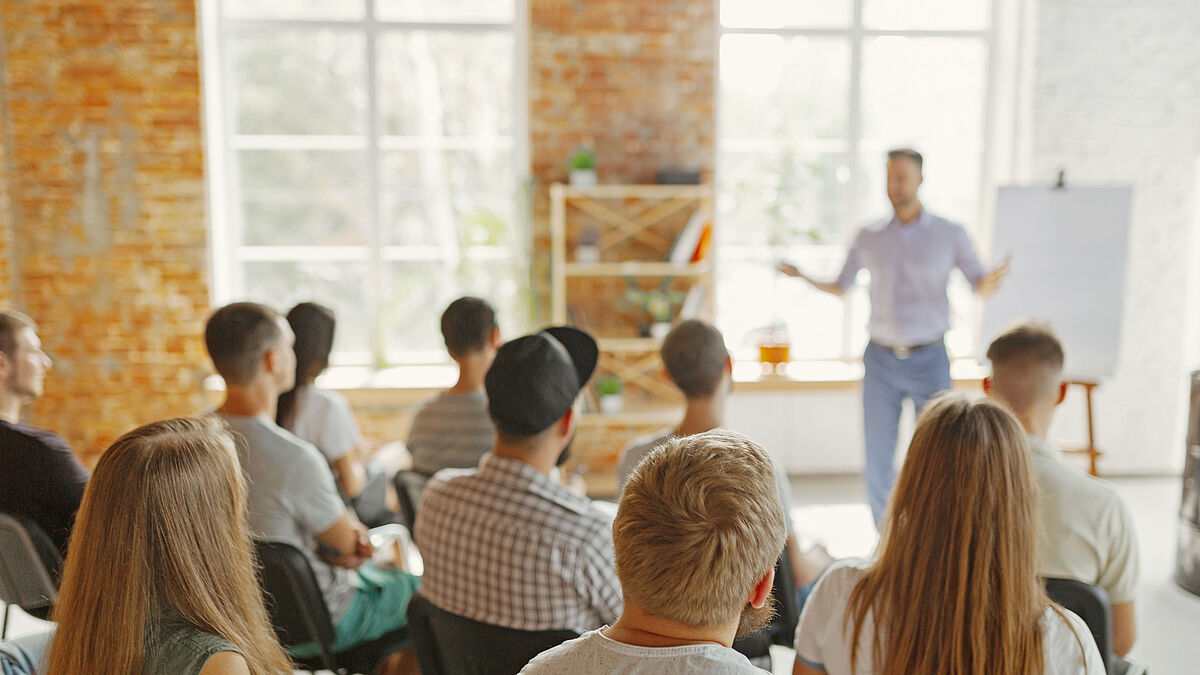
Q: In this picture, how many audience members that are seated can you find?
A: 10